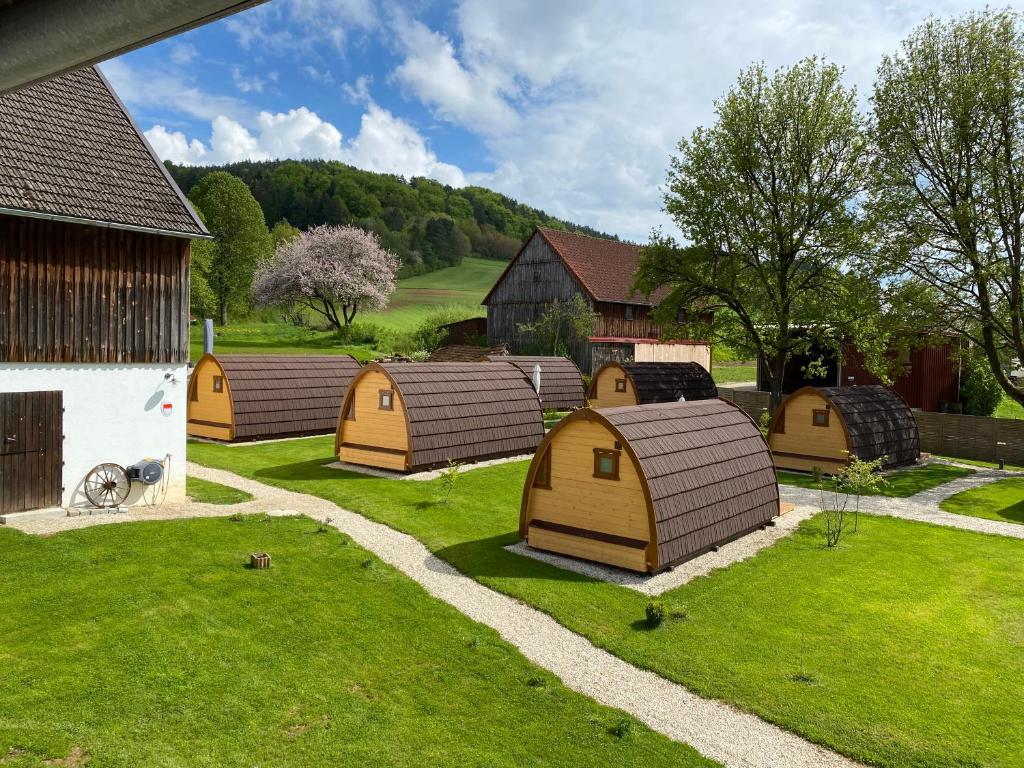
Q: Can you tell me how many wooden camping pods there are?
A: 6